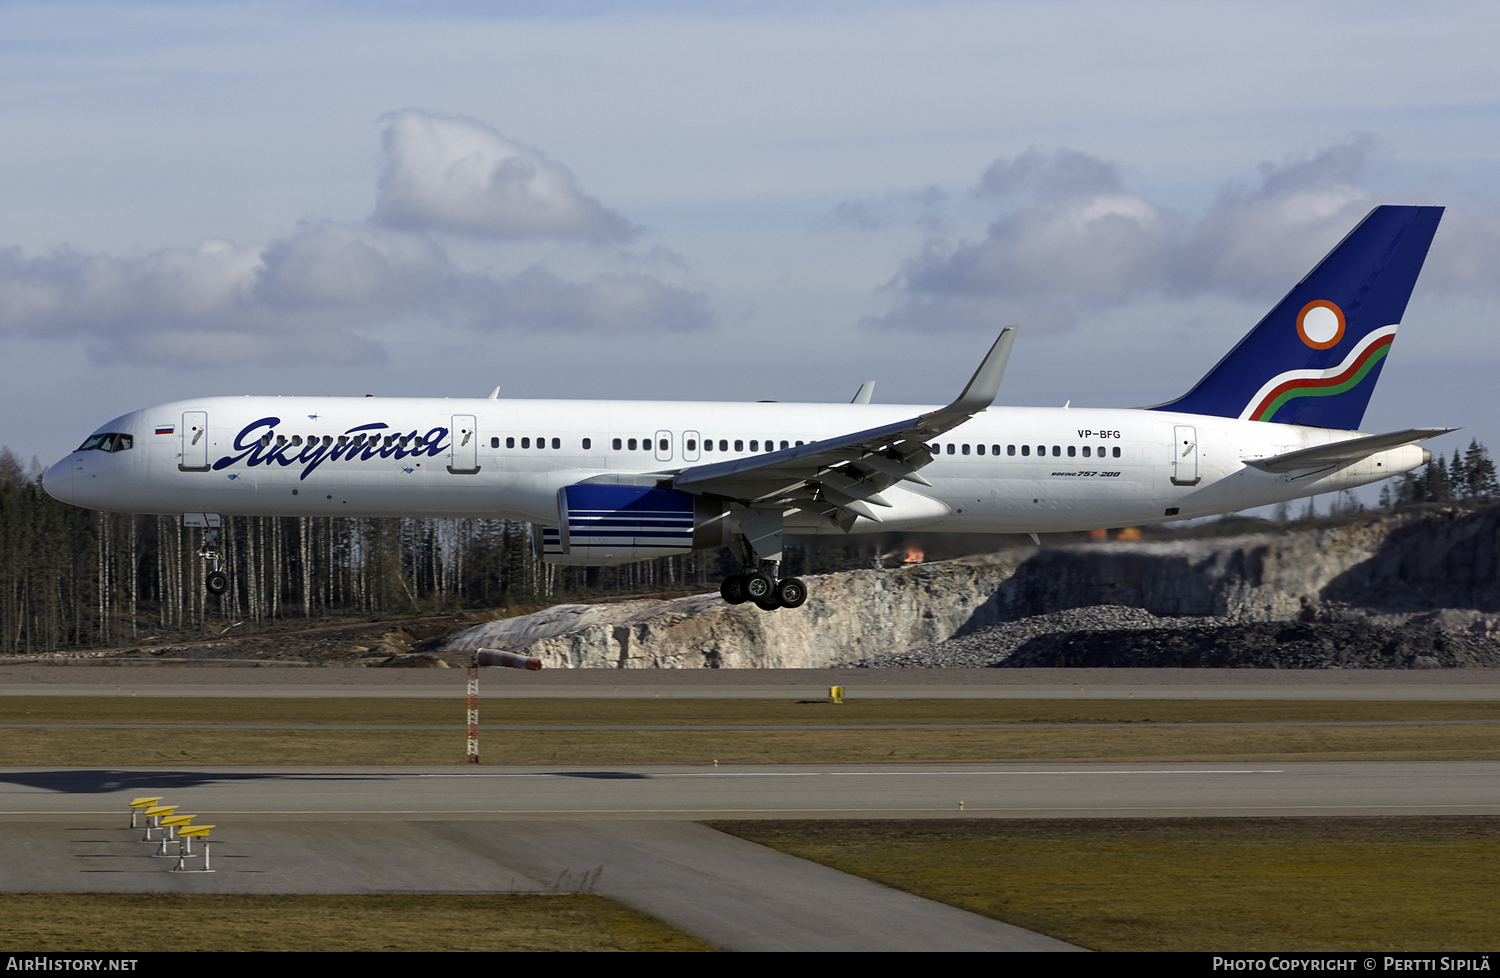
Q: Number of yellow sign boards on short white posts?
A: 4